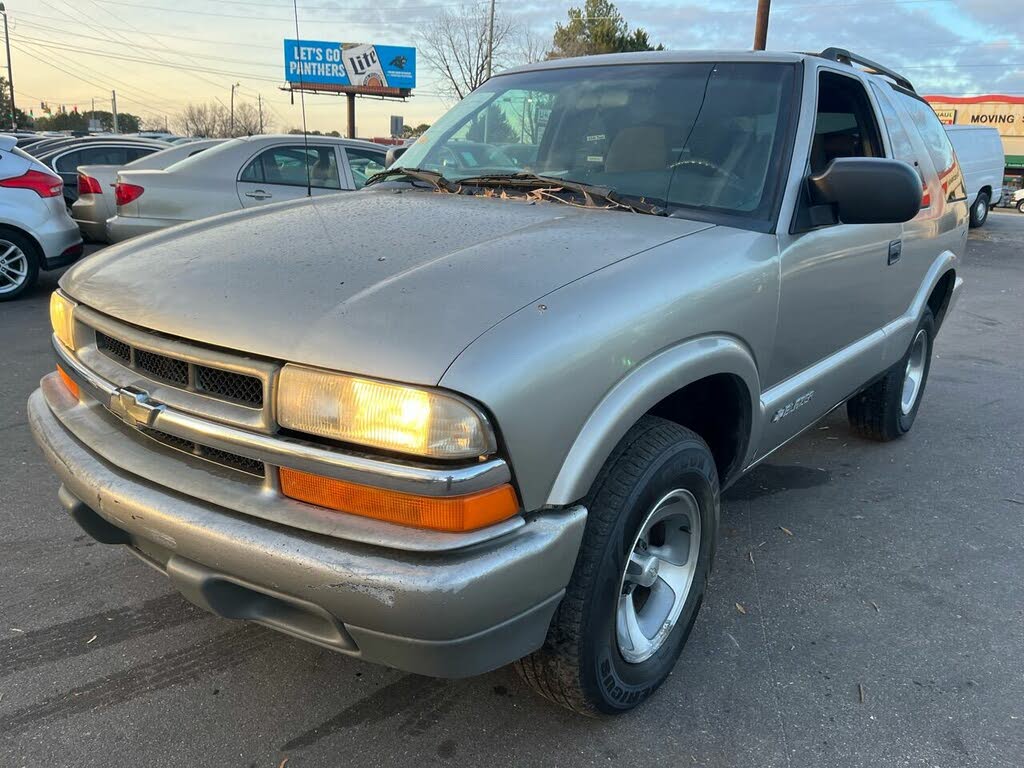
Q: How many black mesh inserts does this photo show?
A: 5